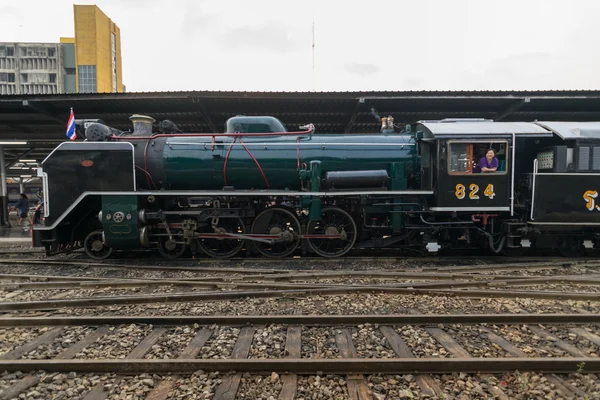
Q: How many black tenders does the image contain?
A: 1